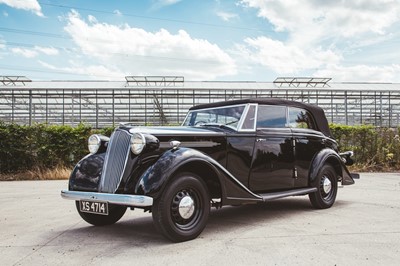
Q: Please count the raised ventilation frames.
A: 3